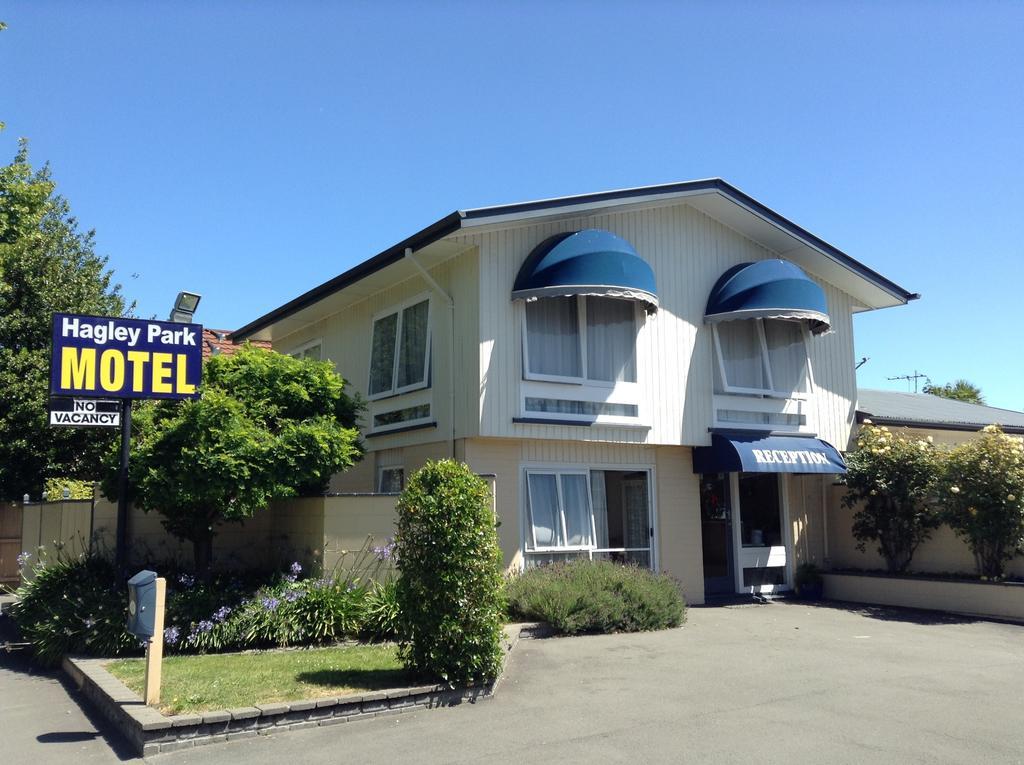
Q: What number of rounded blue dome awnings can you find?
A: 2